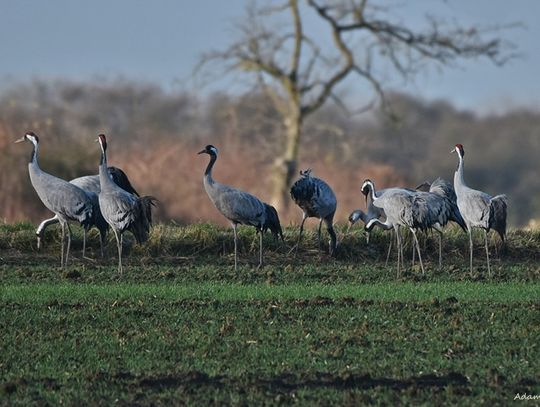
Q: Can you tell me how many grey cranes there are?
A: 9